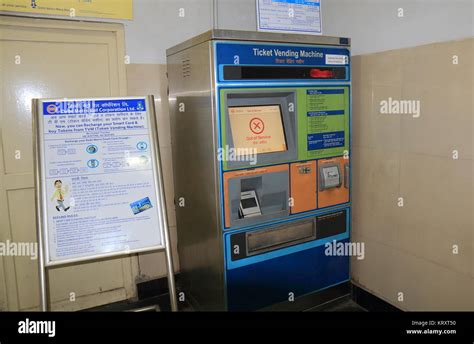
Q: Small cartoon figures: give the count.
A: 1